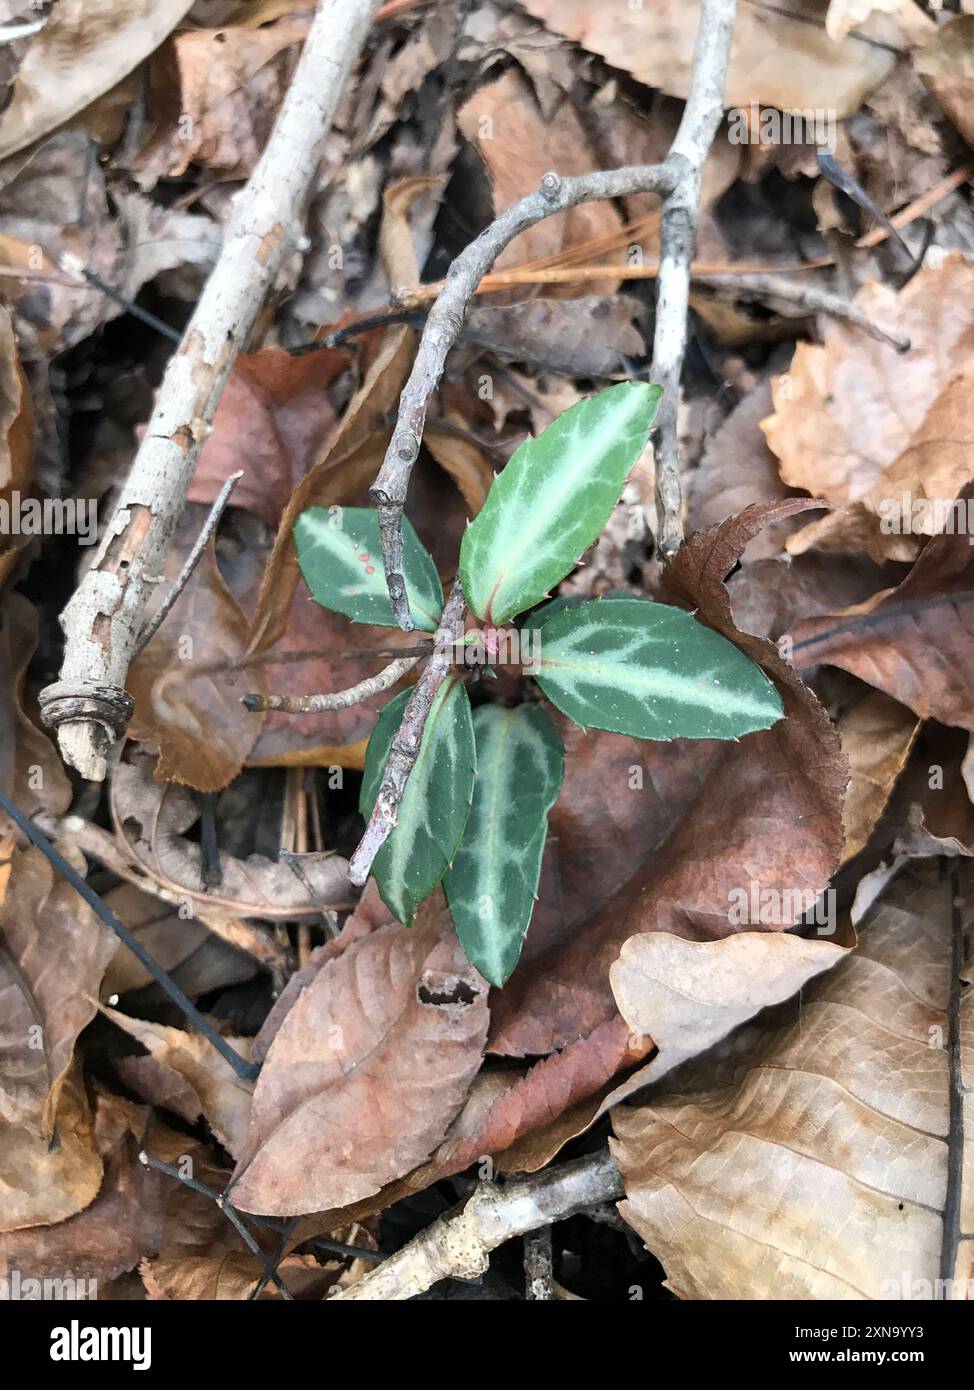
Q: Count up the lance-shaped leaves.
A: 5